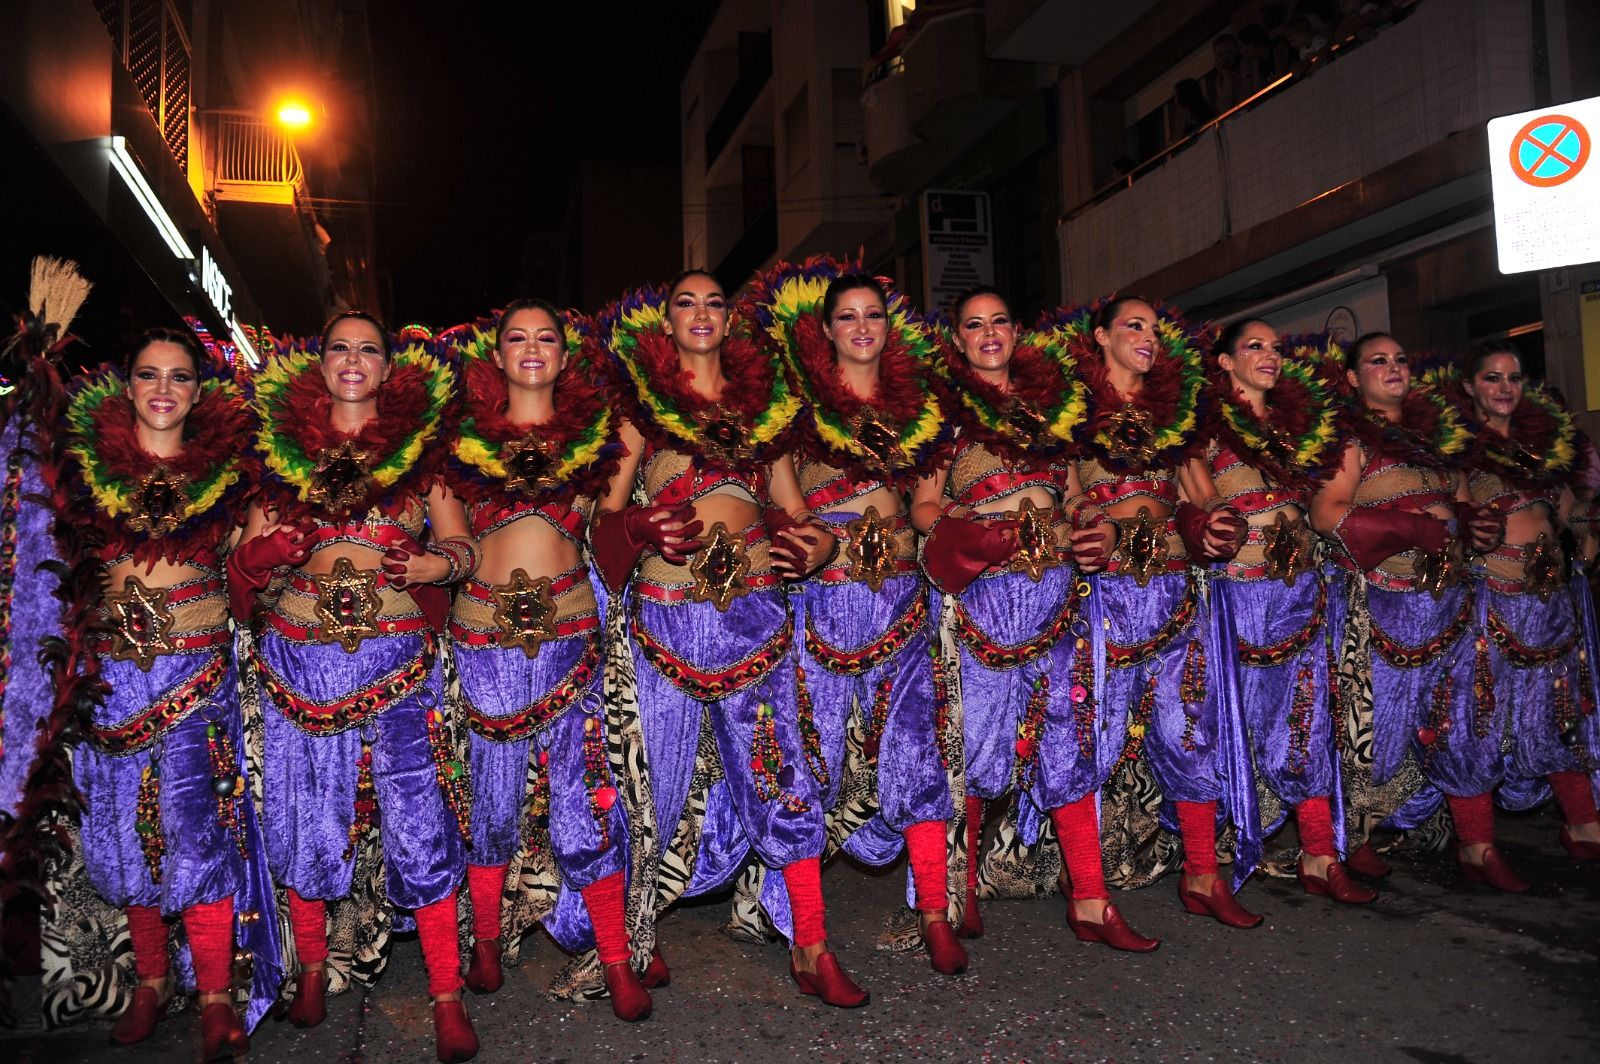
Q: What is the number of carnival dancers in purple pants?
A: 10